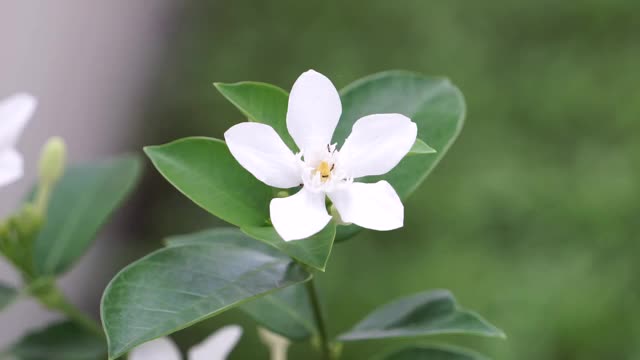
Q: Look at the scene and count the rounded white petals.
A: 5